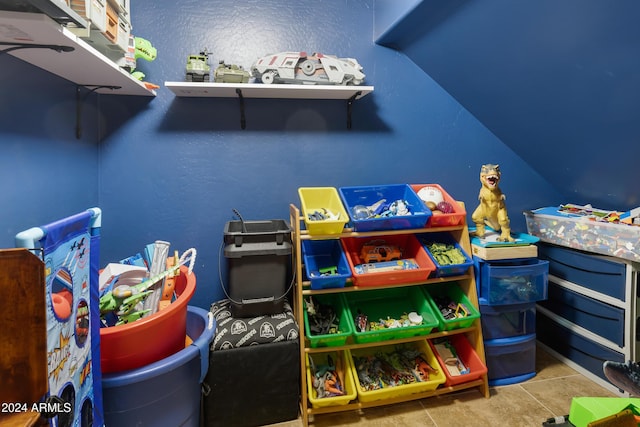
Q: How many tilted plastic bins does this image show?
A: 12